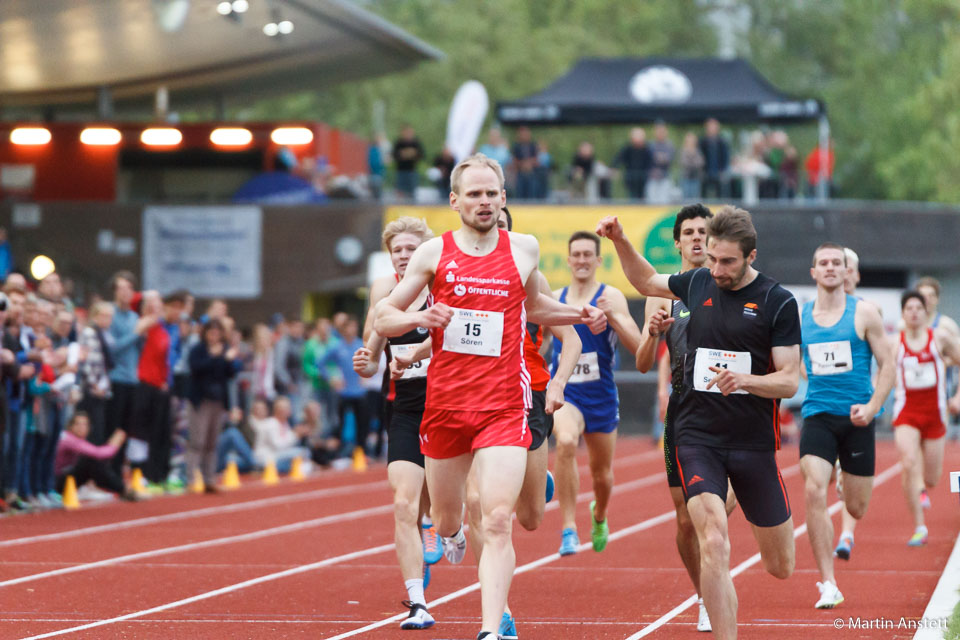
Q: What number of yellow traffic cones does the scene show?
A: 7